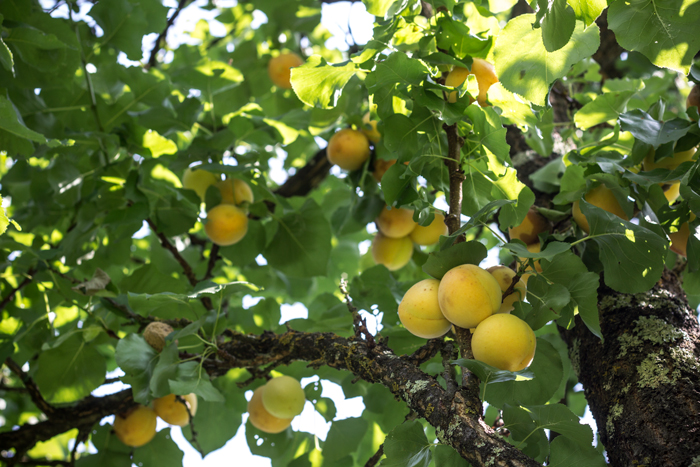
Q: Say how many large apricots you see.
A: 3